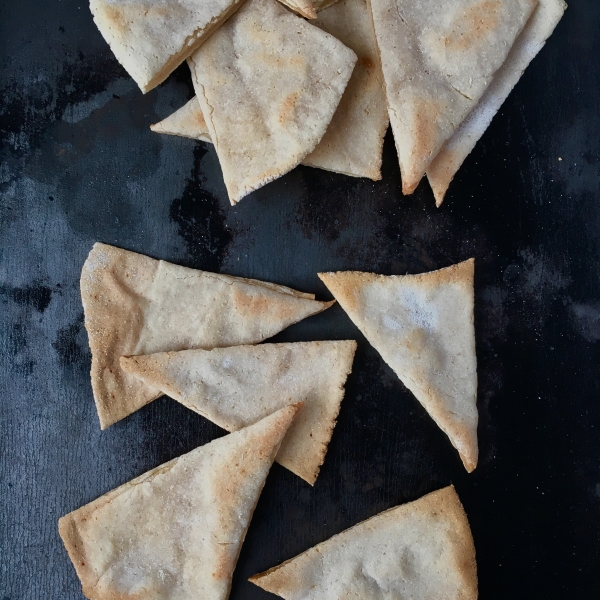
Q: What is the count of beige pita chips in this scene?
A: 11